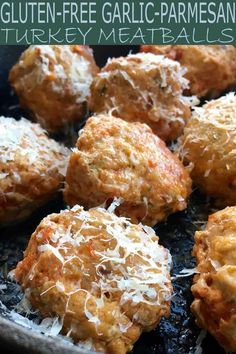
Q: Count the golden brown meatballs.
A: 8